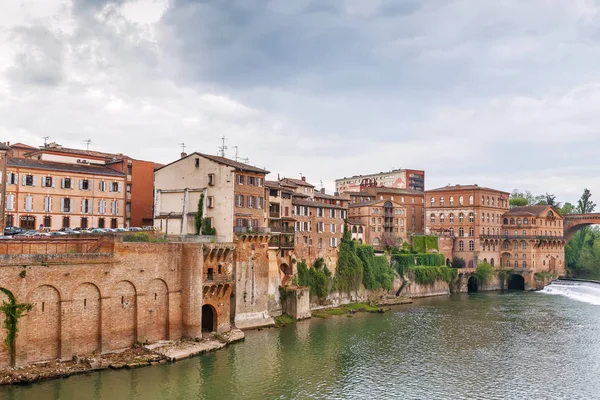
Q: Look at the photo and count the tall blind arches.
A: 5